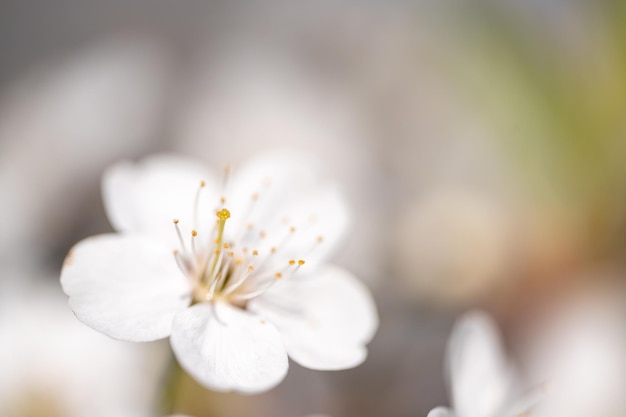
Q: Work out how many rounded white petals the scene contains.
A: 5